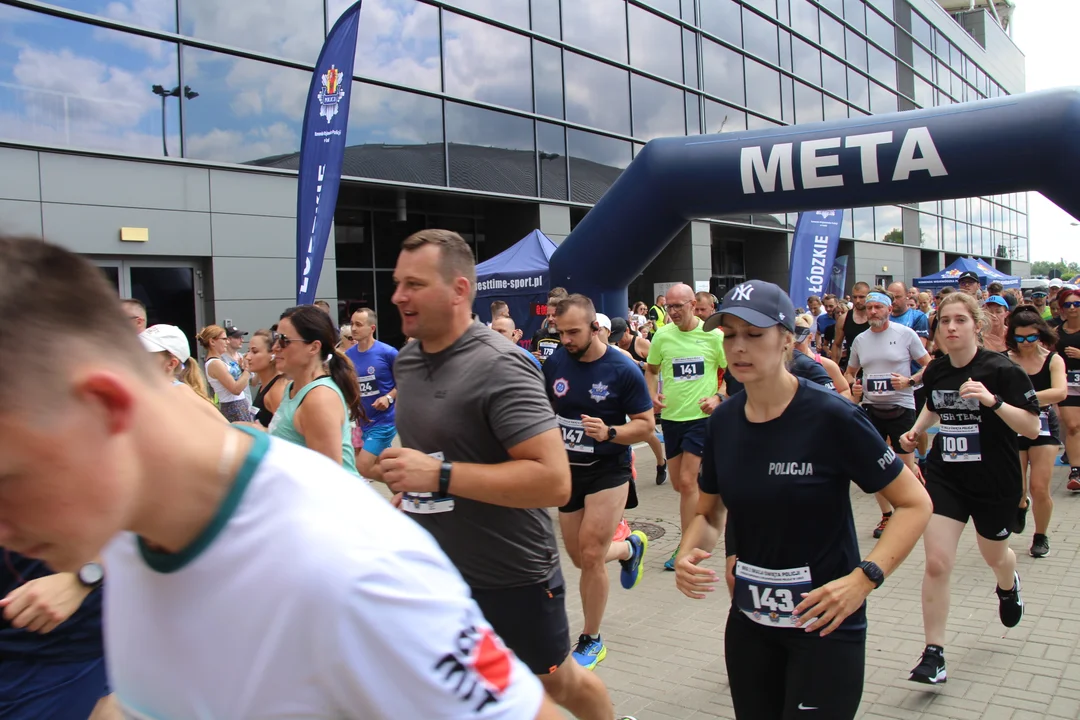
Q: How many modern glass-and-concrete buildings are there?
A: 1